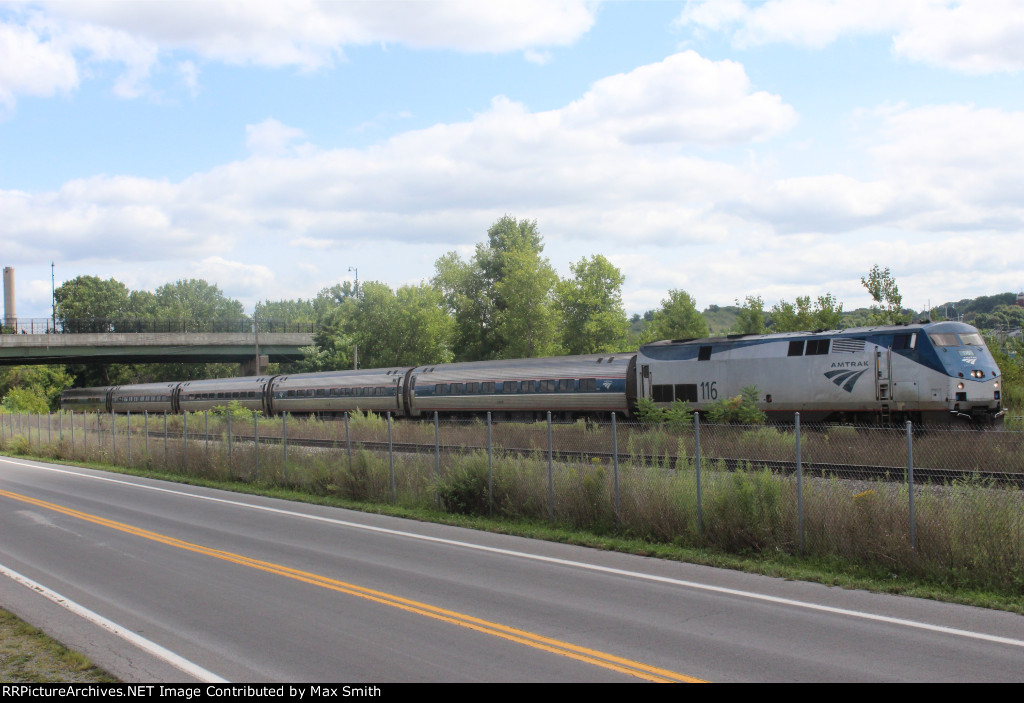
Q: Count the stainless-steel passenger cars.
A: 5